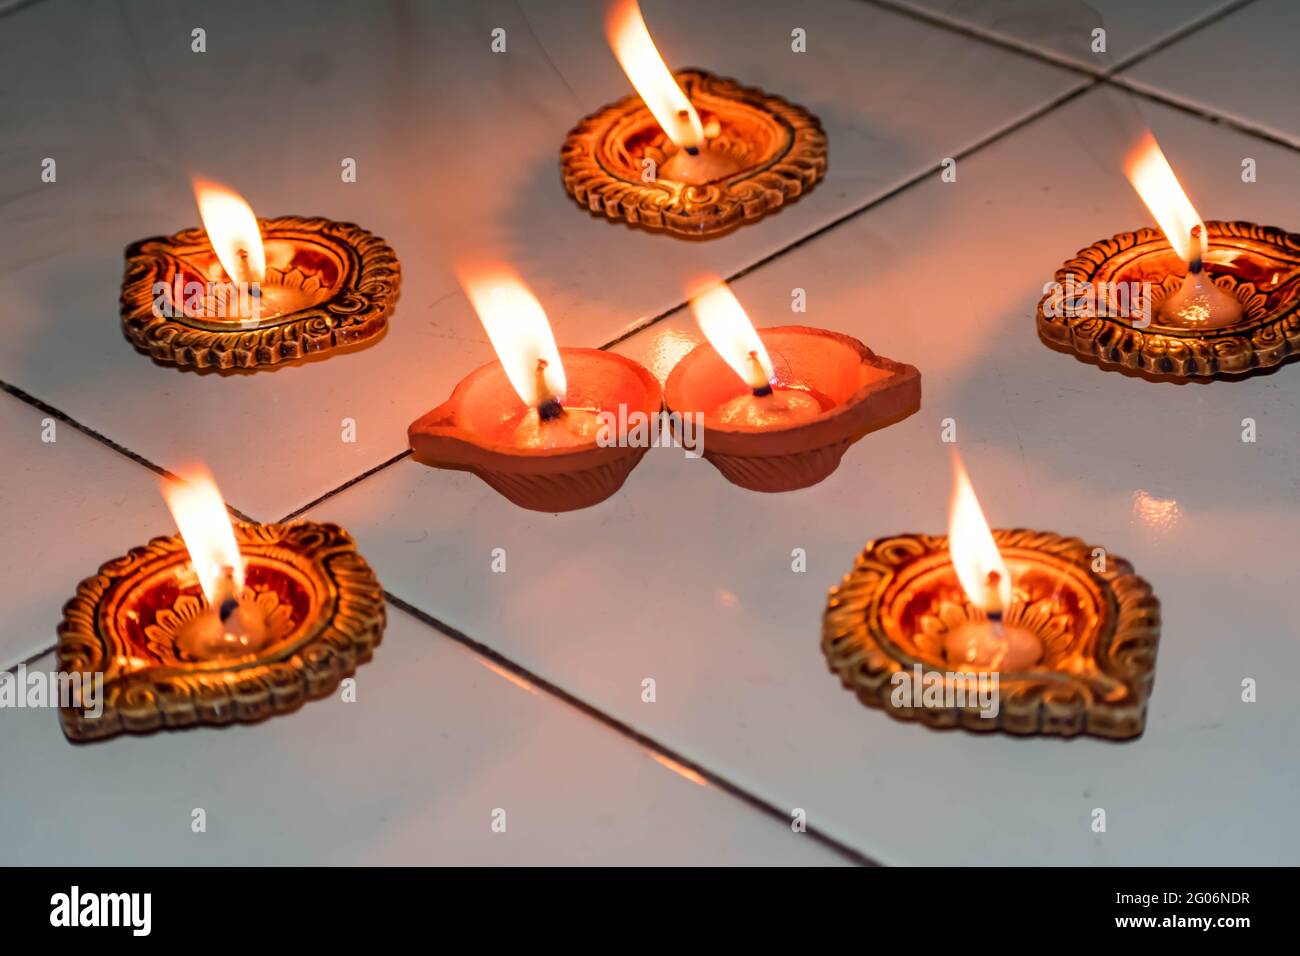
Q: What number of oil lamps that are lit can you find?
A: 7